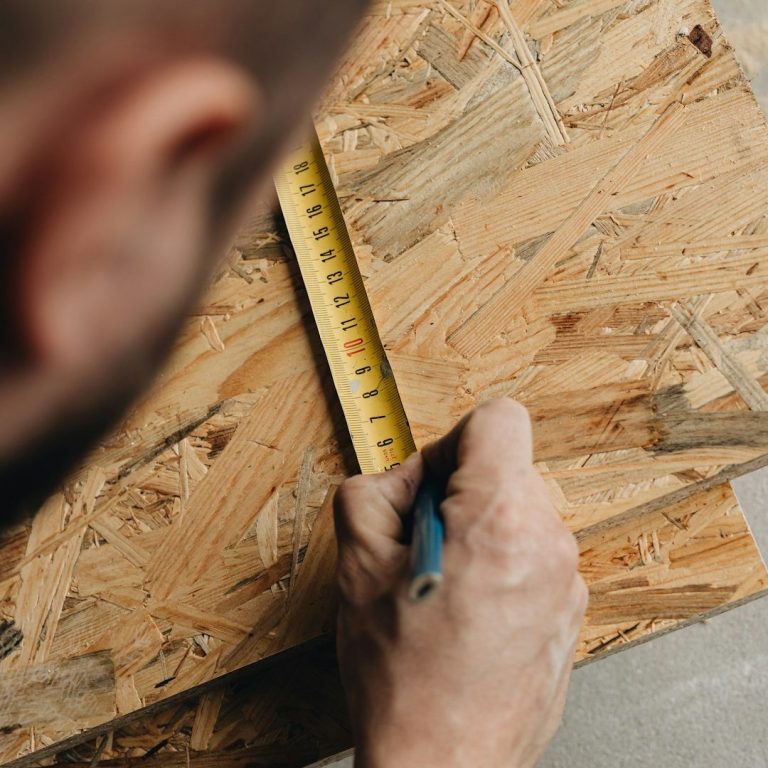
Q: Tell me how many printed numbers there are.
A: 14